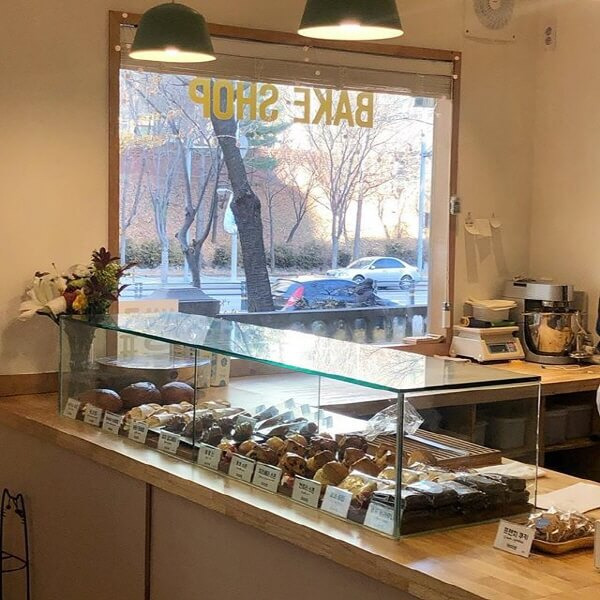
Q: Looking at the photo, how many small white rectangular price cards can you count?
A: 12